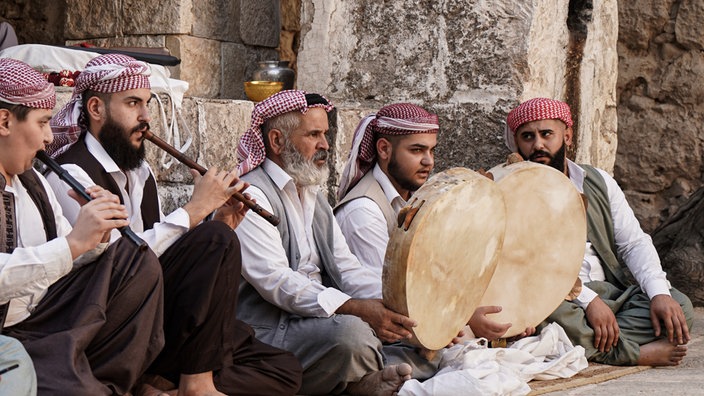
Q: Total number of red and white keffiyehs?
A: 5